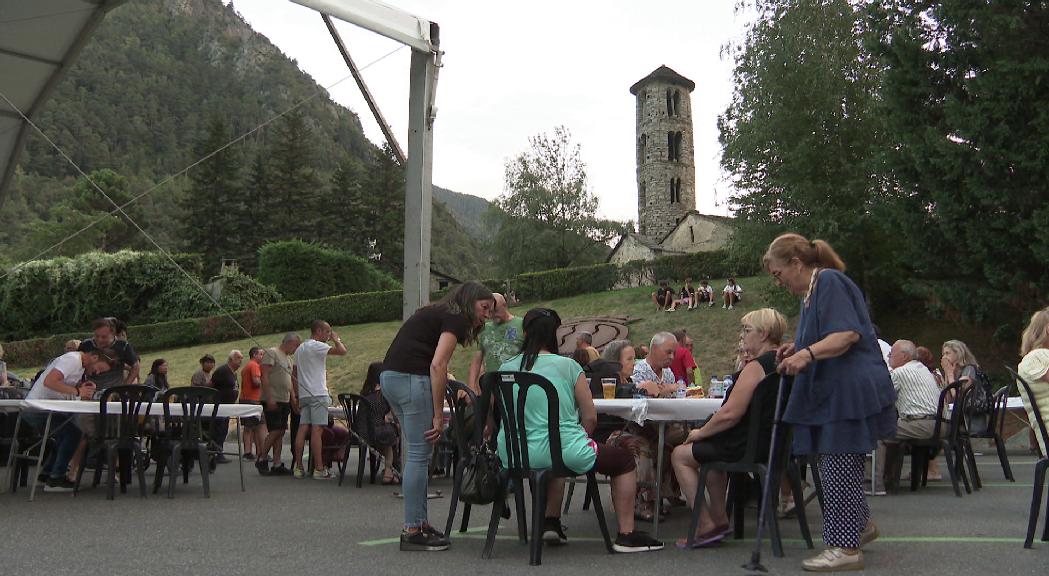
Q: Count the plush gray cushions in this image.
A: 0